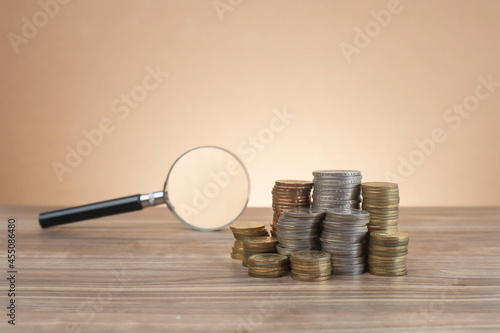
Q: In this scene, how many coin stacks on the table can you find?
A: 10